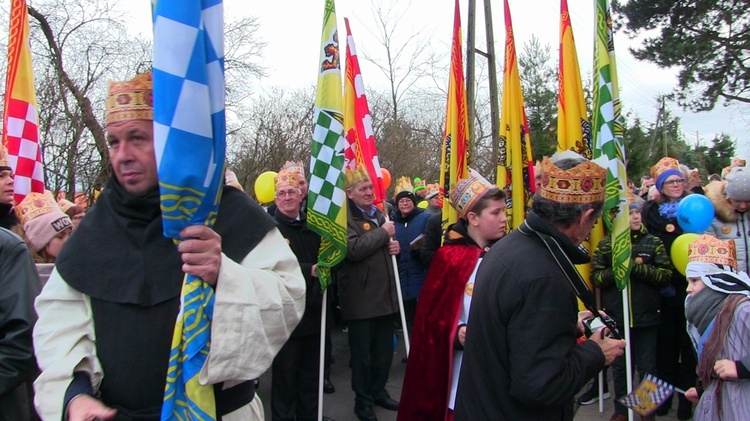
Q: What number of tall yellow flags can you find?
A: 3